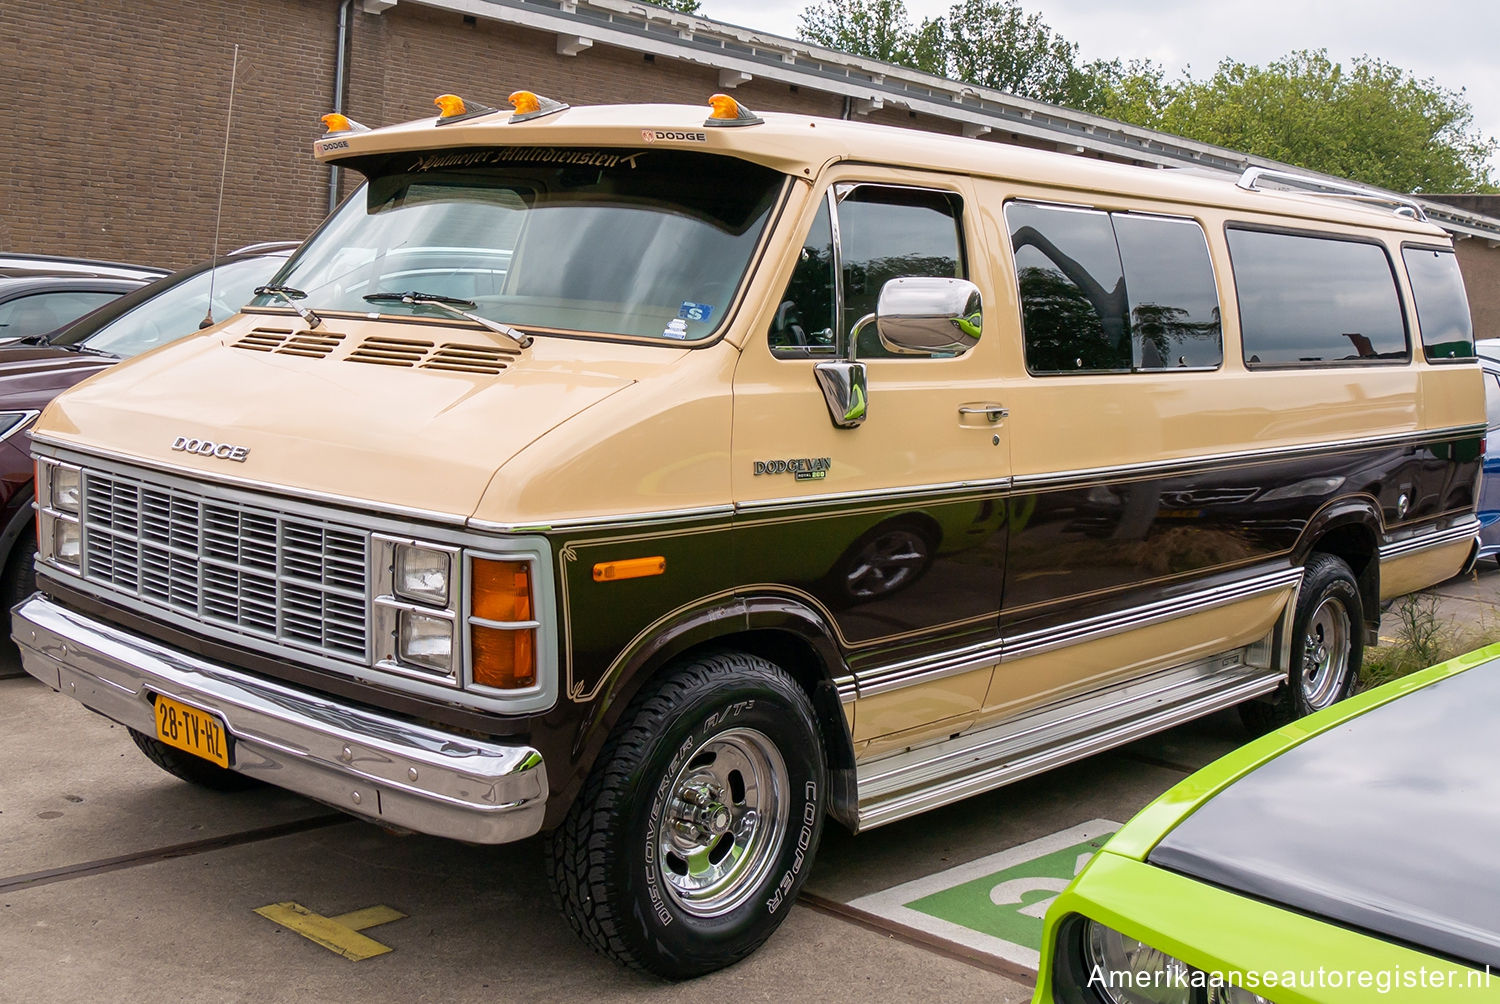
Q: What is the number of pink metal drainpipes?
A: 0